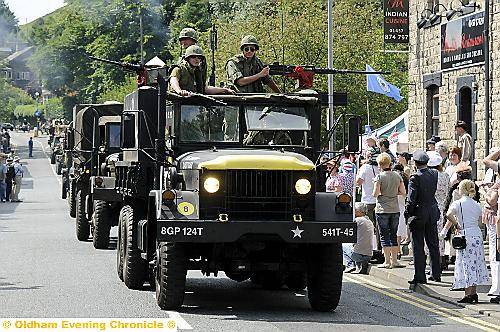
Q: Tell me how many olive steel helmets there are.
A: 3